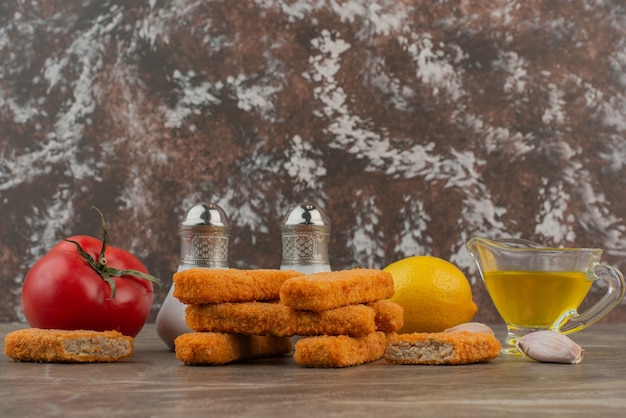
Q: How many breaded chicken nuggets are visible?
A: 8